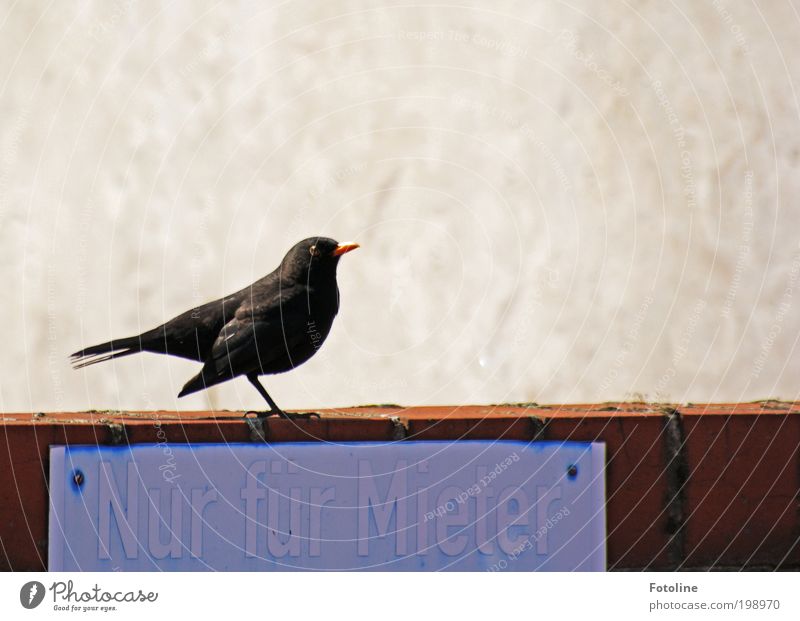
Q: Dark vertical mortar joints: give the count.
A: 5